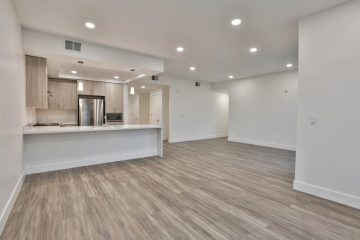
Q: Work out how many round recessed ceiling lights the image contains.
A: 10